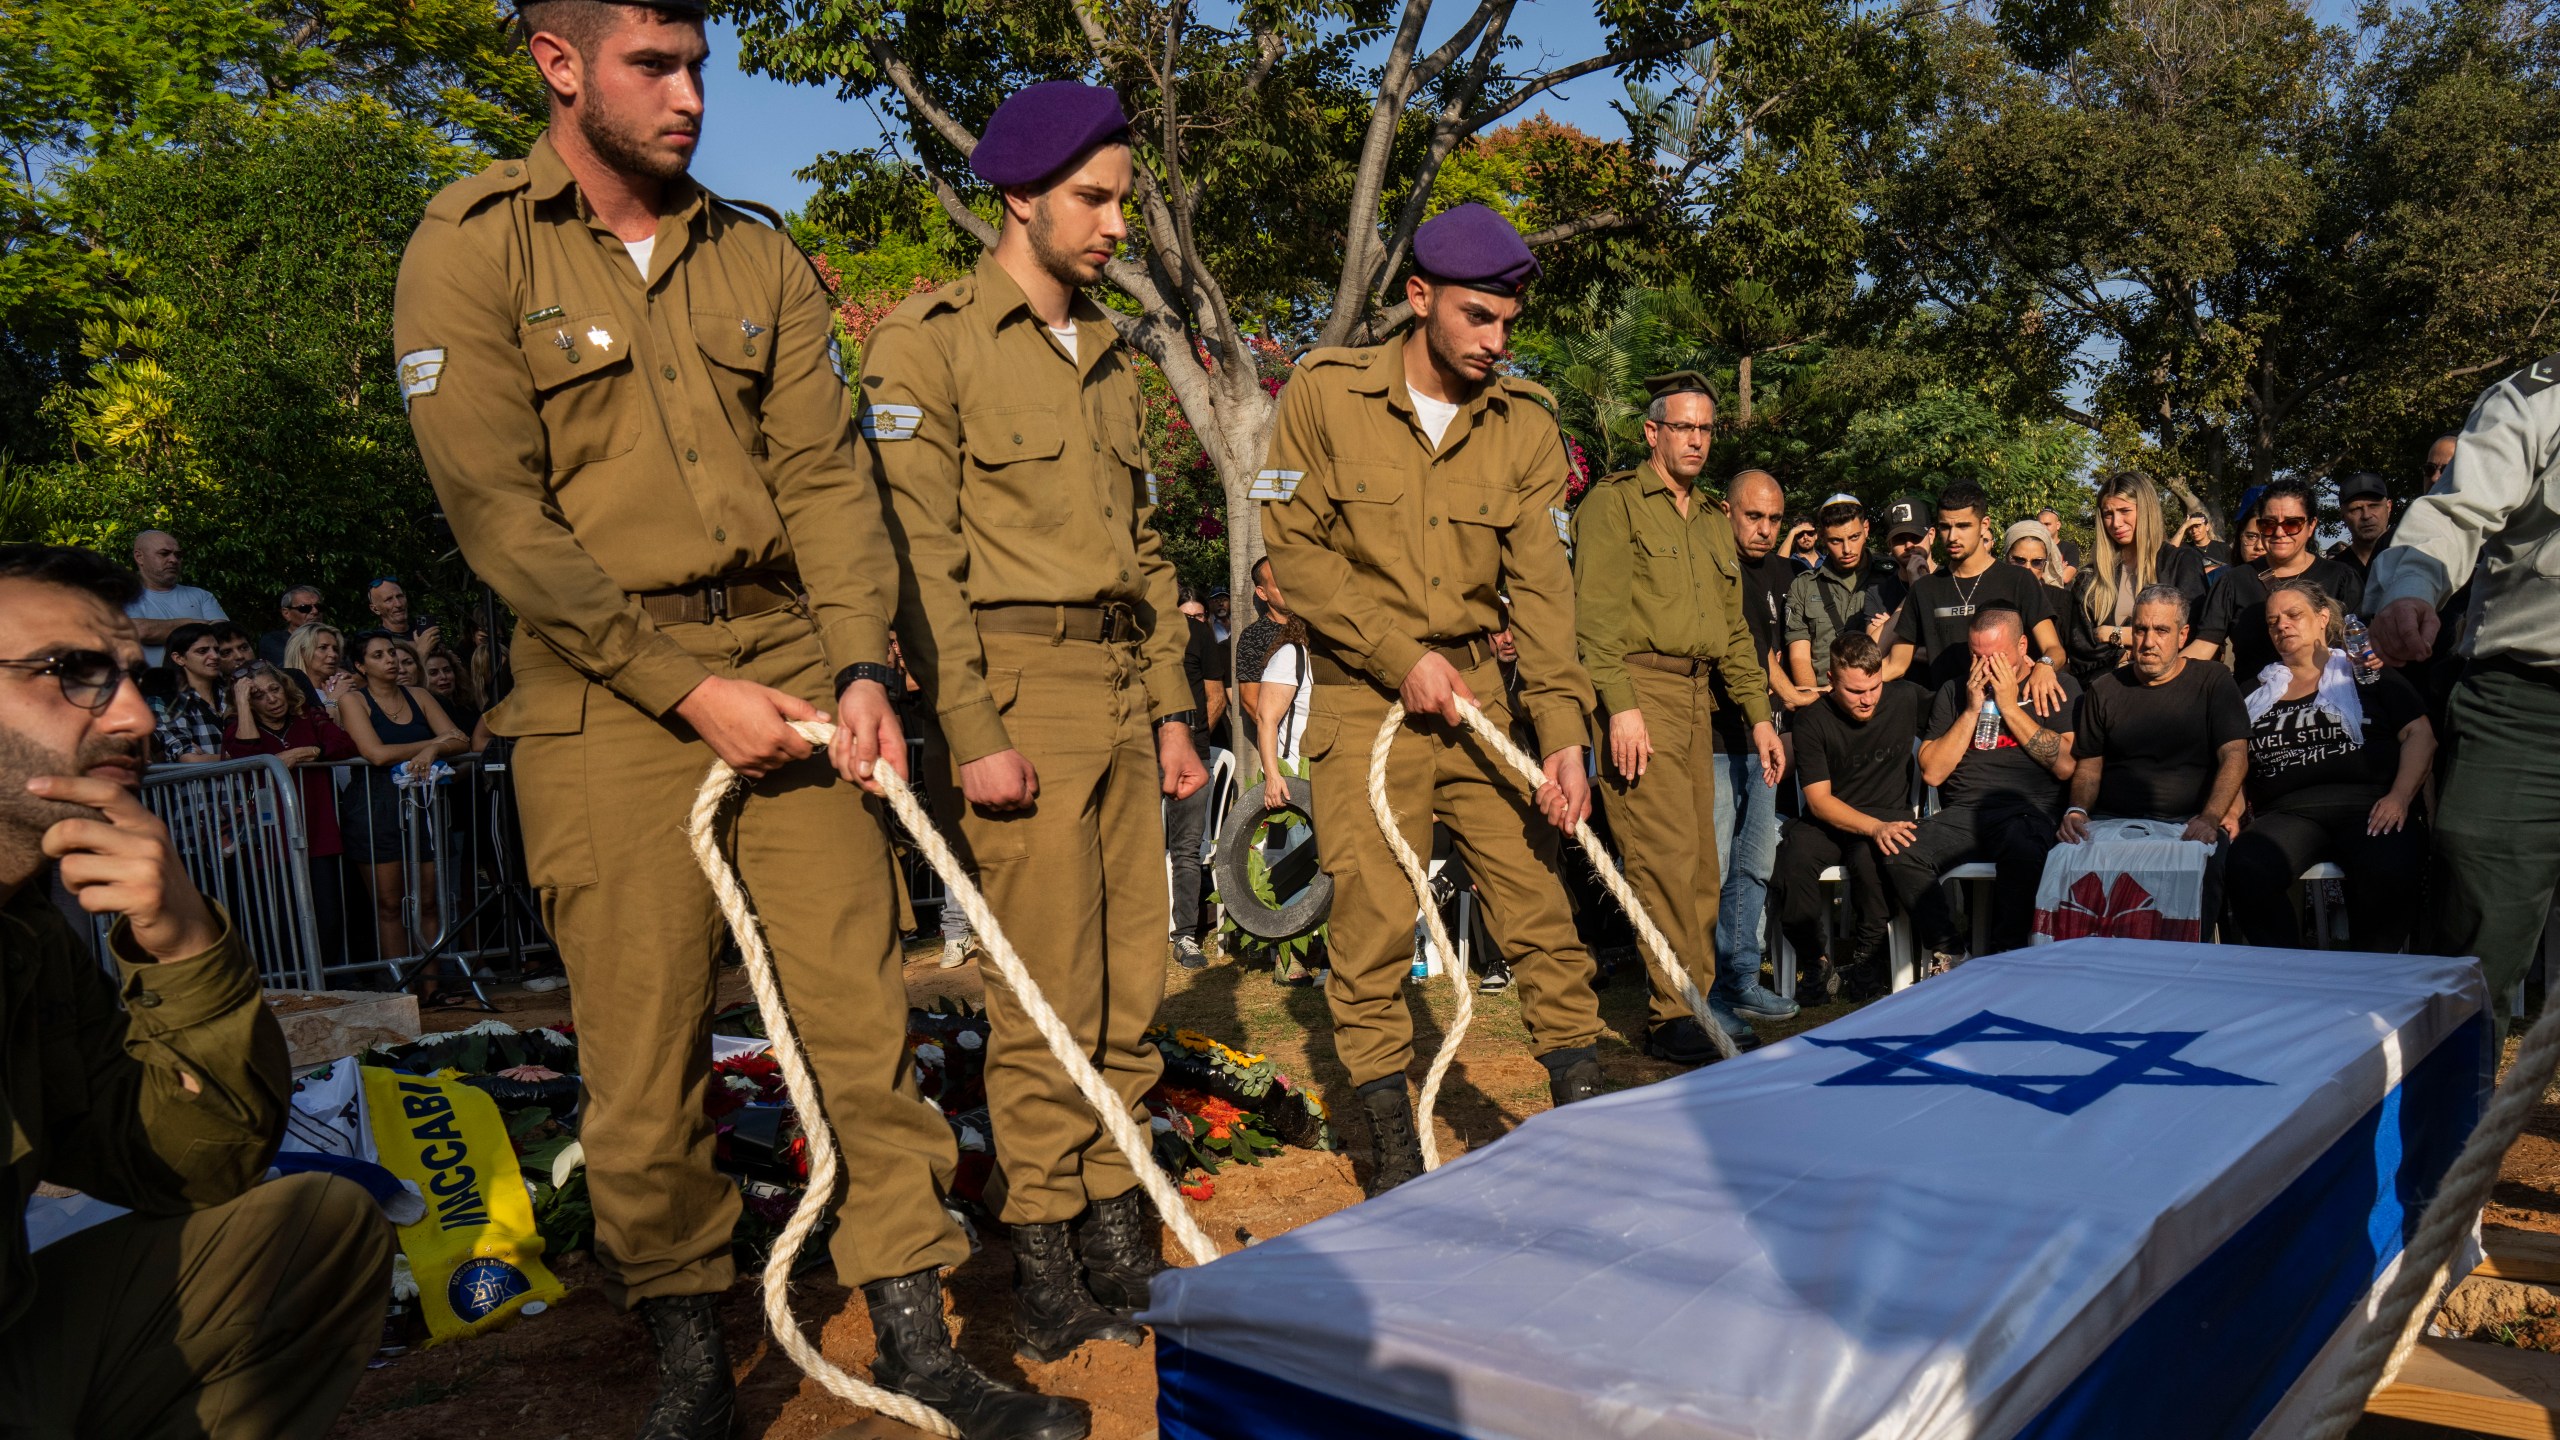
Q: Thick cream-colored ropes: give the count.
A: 3